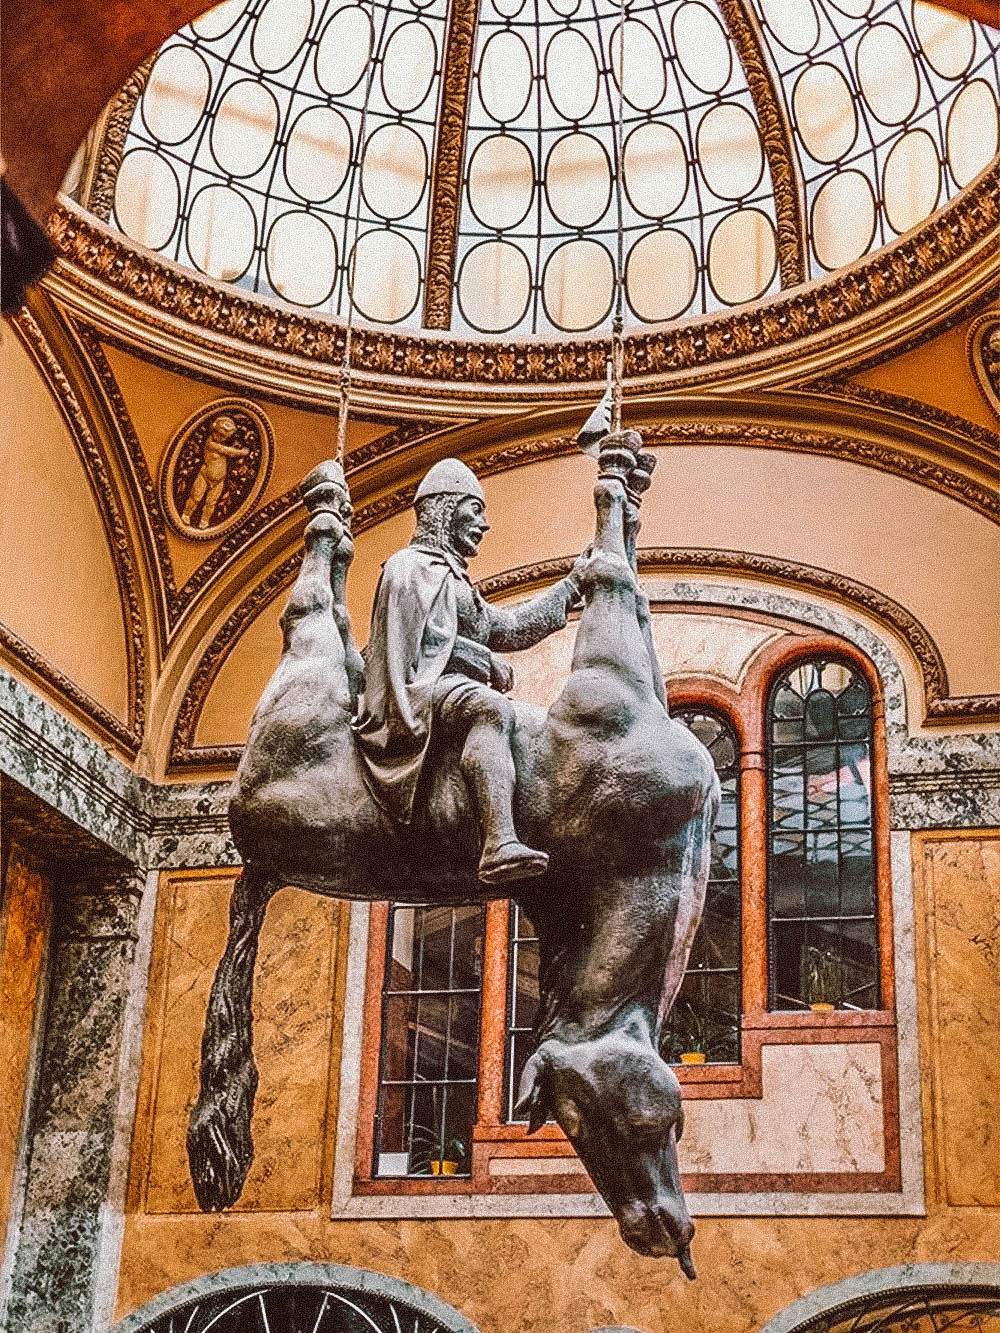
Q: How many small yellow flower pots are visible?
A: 3